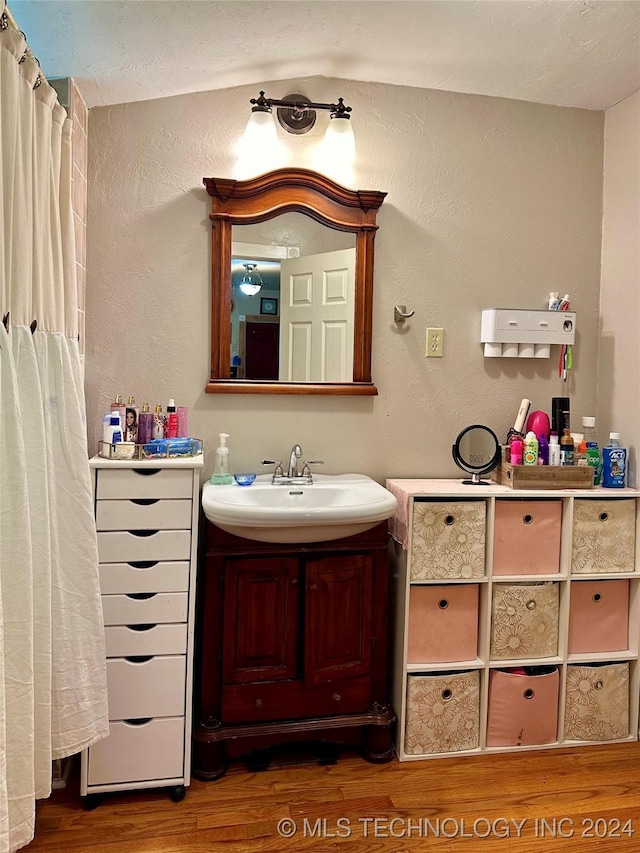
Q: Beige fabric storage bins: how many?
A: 5